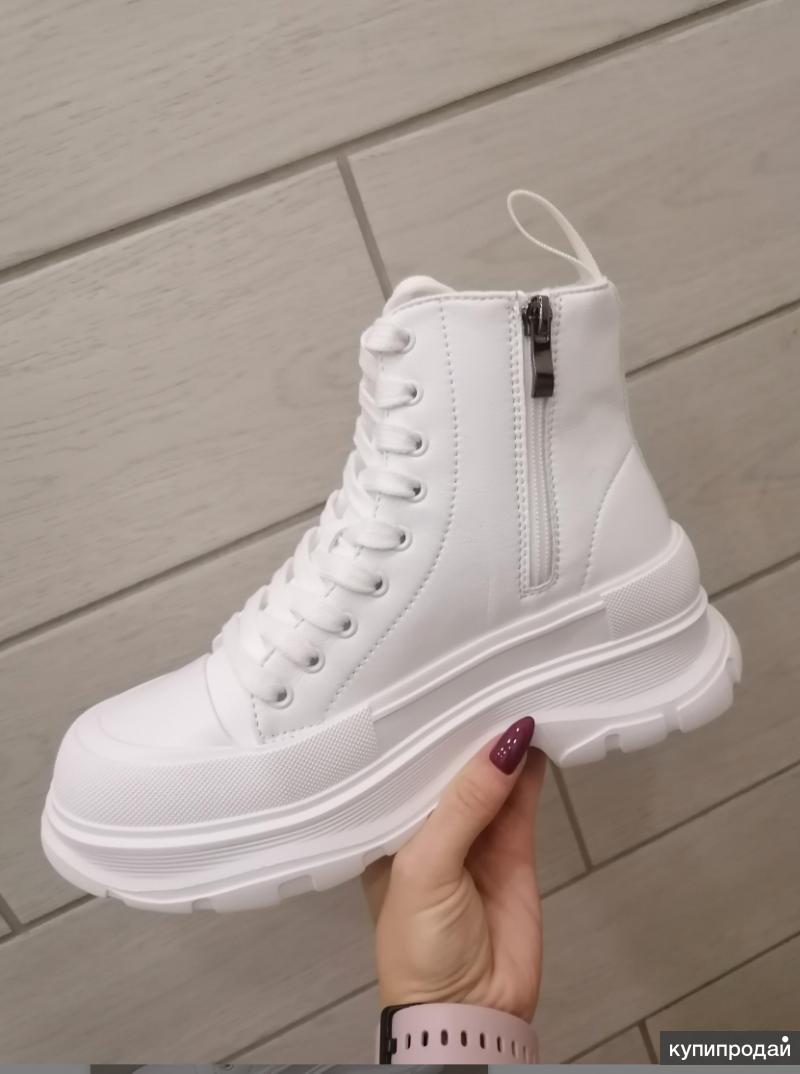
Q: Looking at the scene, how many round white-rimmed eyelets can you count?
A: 9